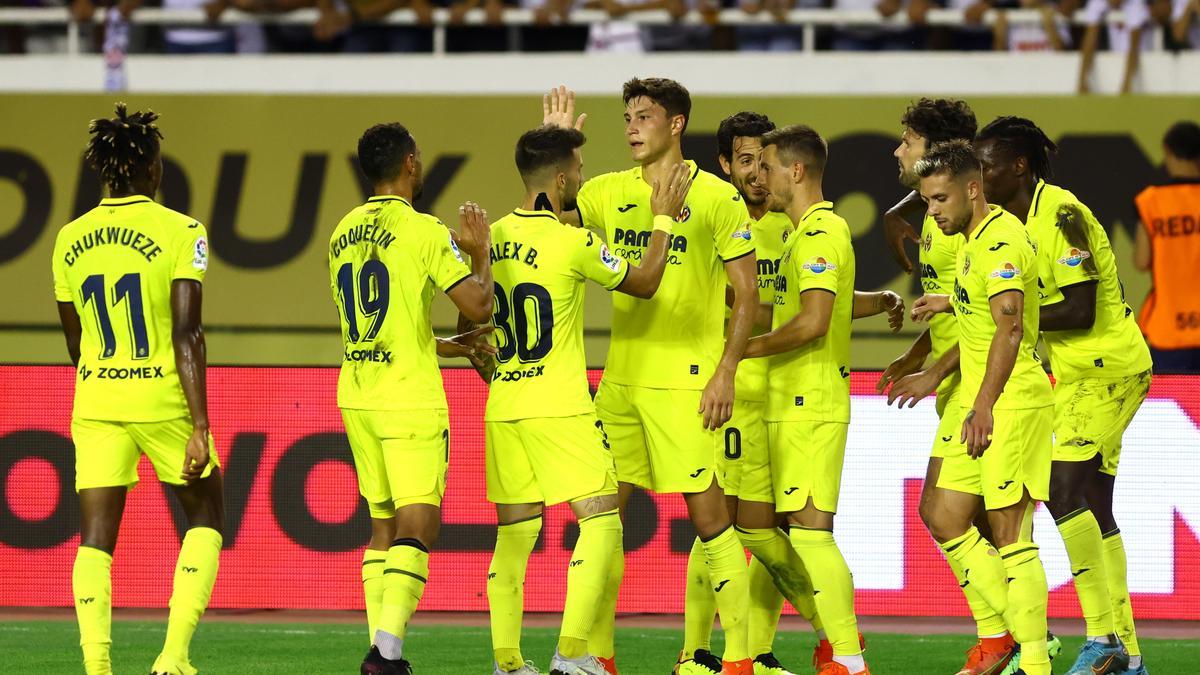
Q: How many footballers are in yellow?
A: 9